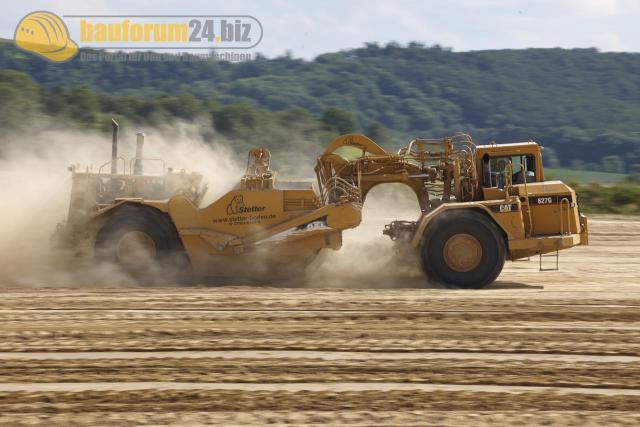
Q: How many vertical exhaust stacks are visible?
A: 2